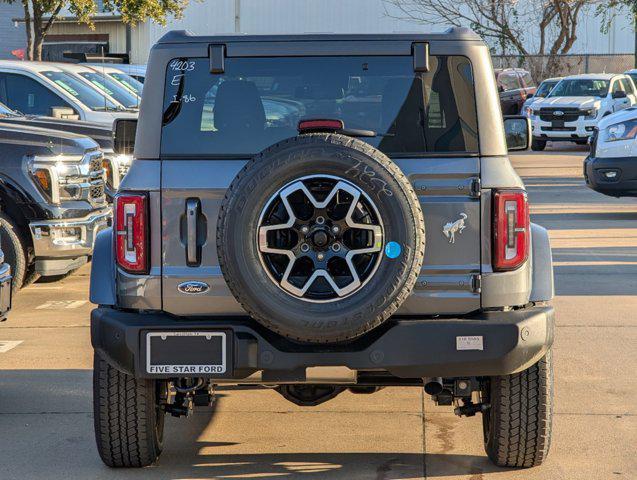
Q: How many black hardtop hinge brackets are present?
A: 2